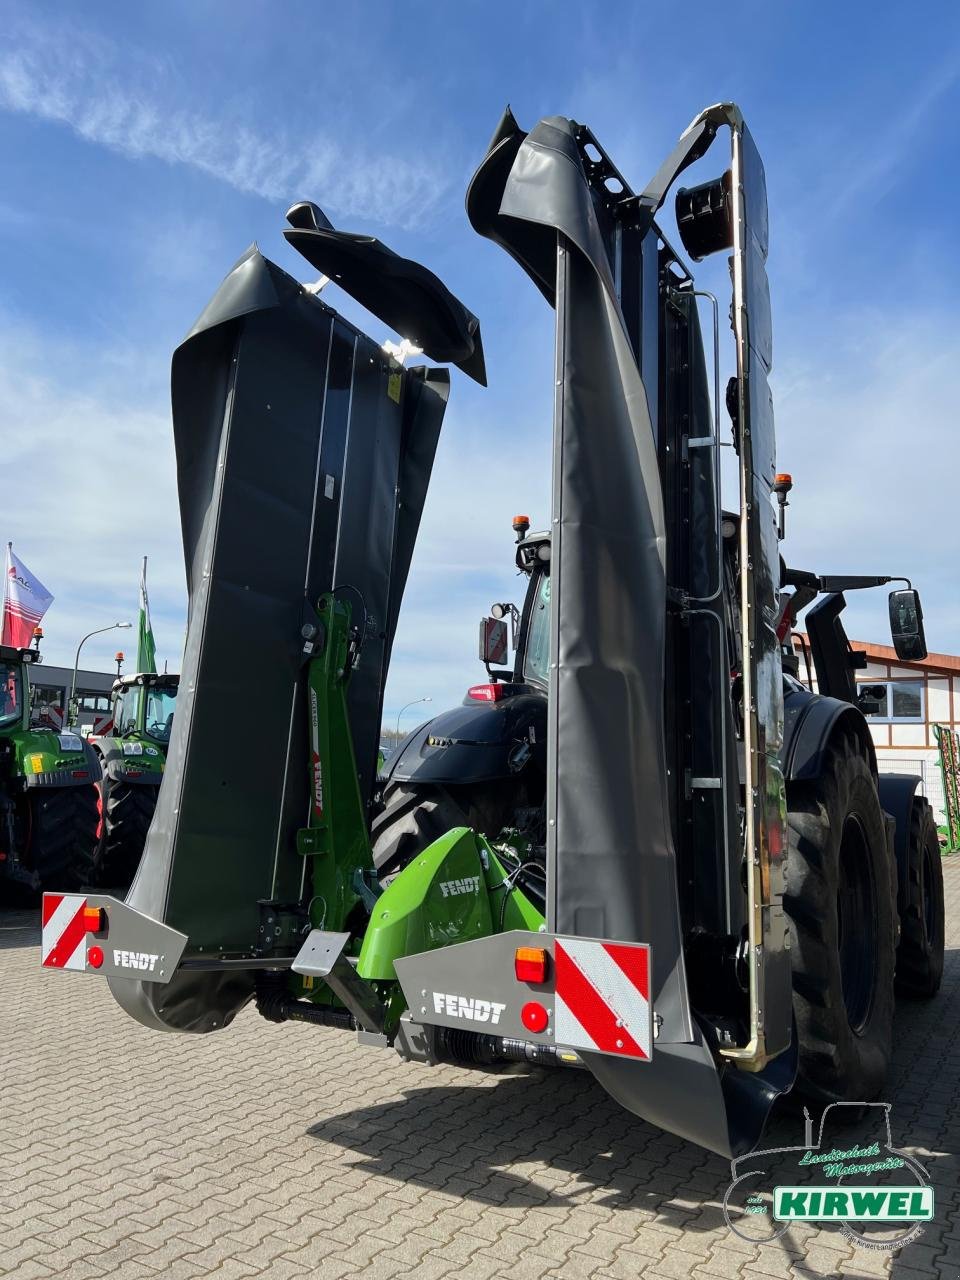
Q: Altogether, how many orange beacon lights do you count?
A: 4